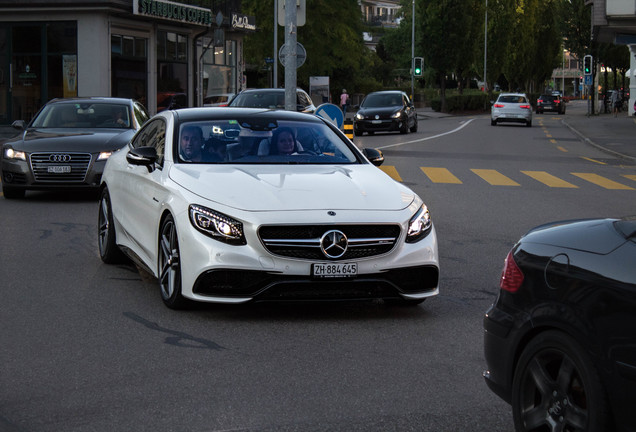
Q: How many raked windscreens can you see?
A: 4